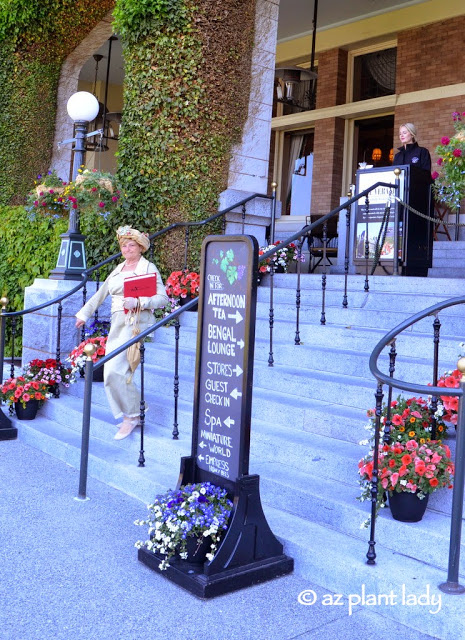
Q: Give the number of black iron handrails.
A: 3